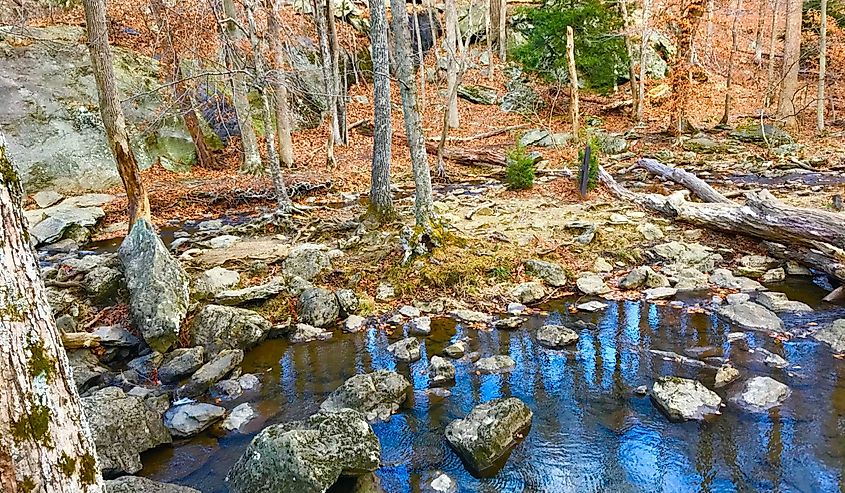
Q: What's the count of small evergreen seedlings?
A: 2